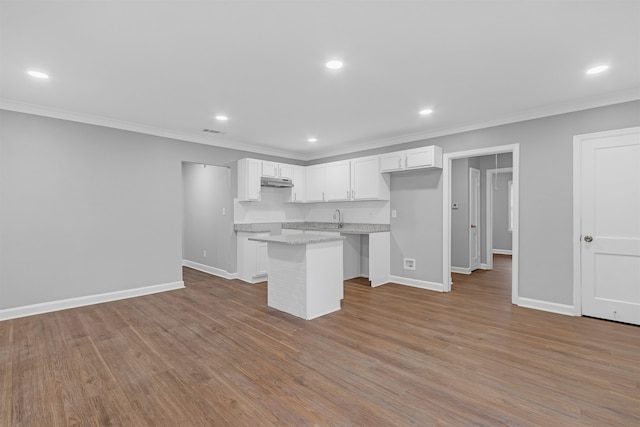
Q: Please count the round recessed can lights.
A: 6